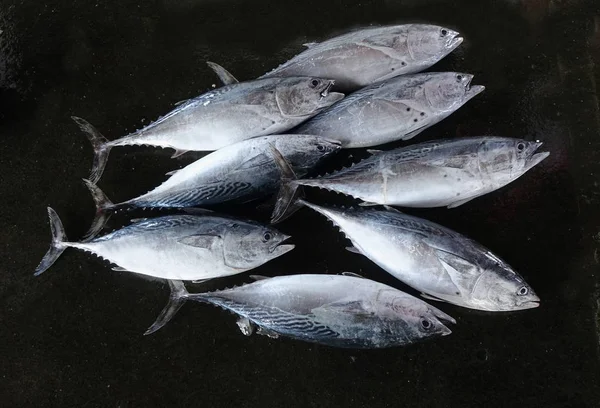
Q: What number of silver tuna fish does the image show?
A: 8